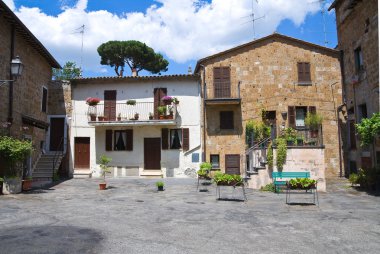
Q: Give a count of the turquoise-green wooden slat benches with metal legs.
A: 1